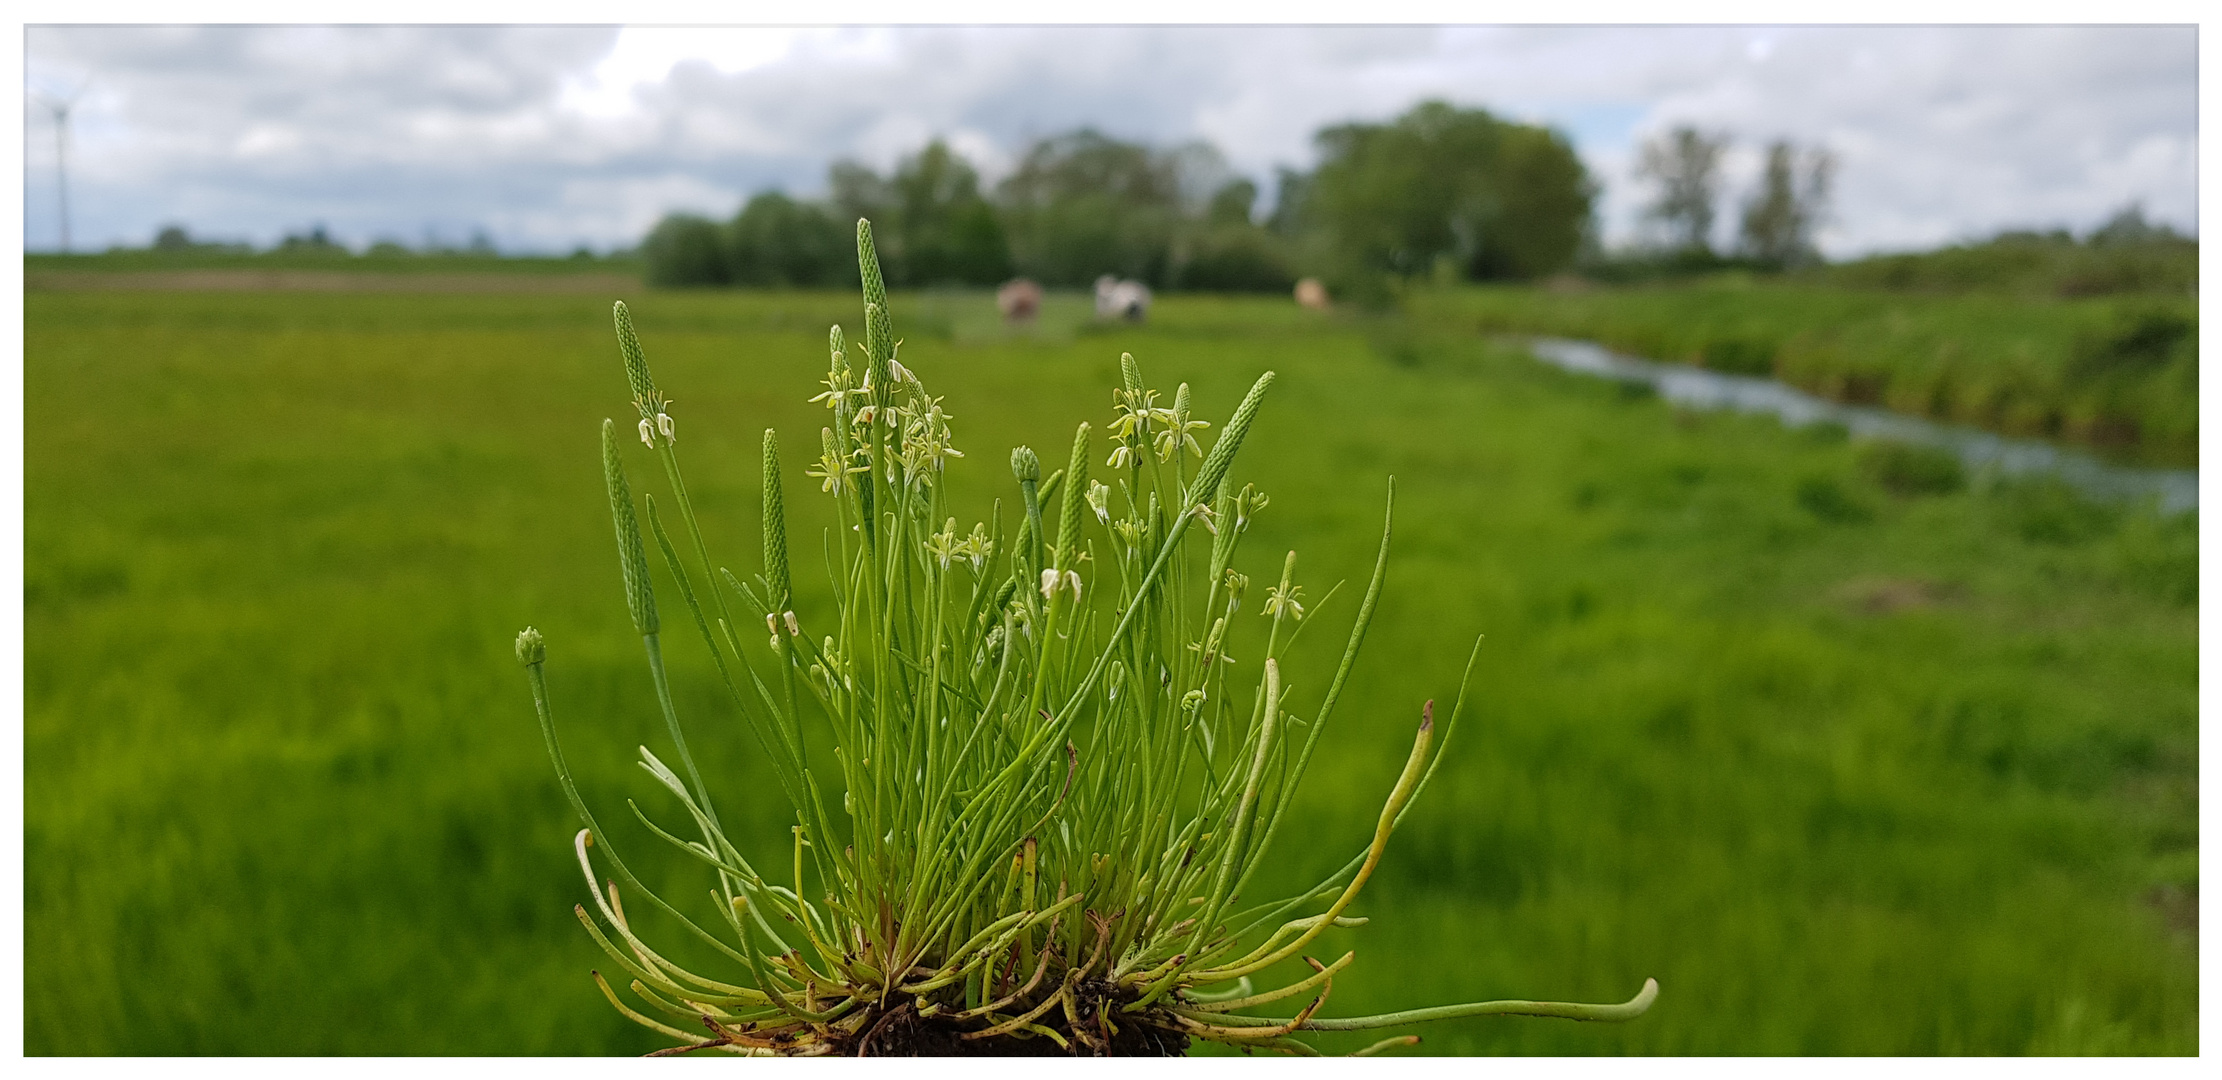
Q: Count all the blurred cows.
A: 3